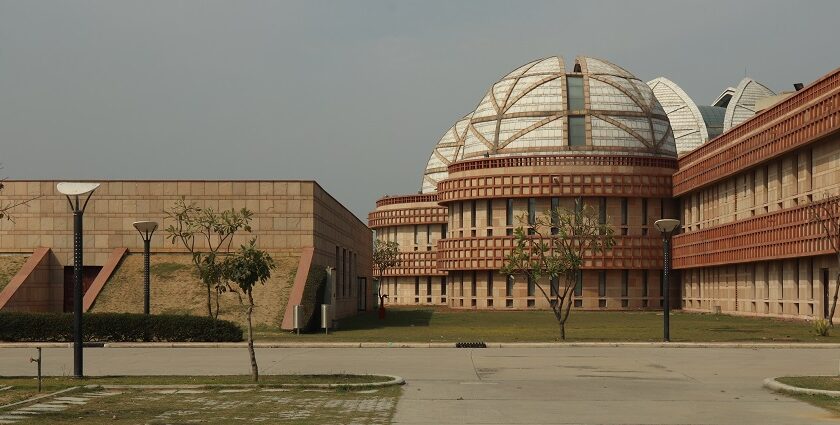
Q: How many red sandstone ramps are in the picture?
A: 3